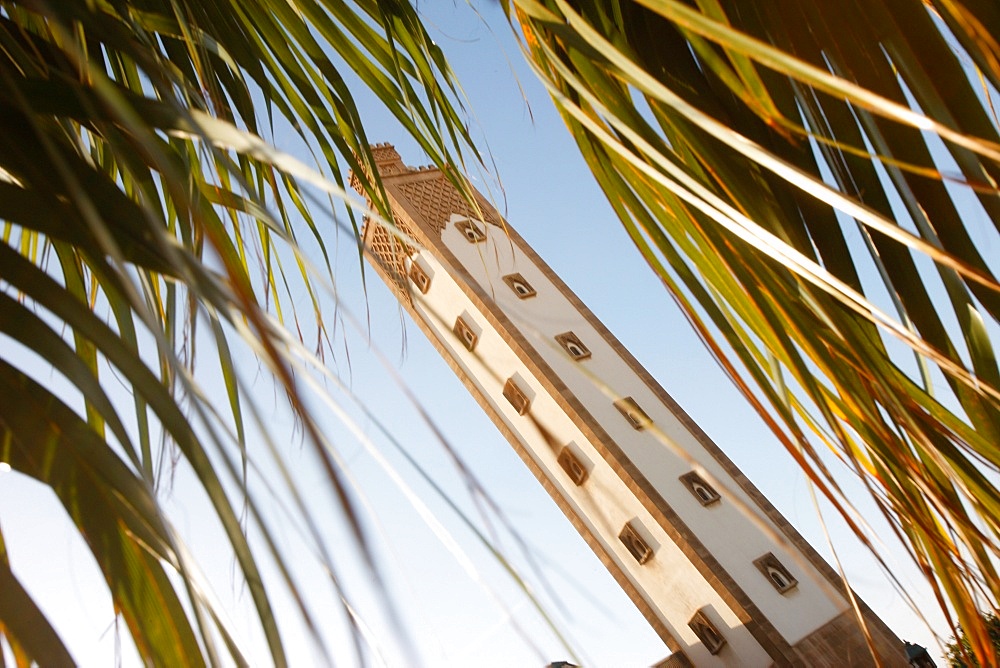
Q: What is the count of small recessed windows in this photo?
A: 12